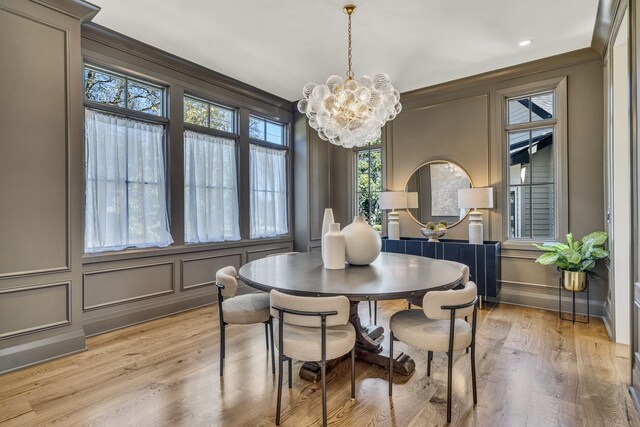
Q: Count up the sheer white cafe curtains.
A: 3